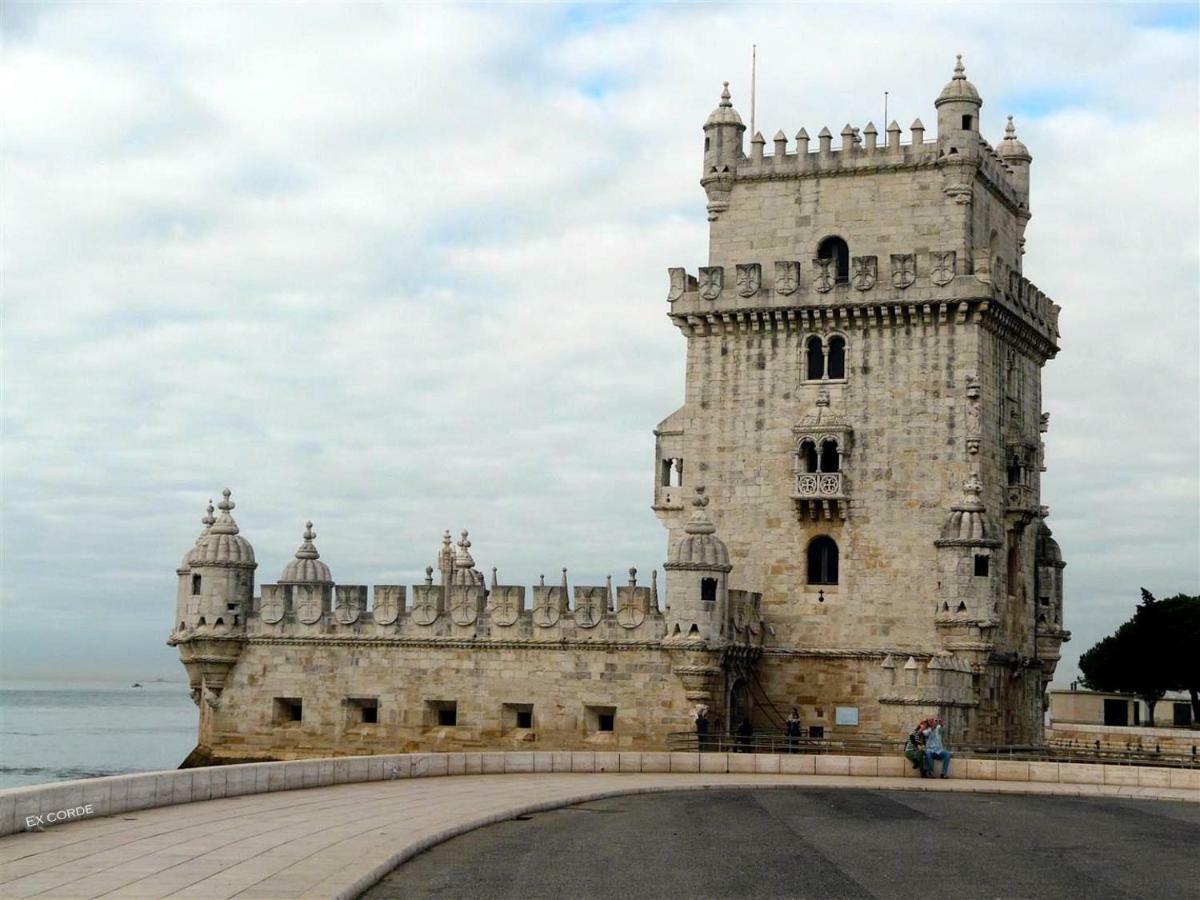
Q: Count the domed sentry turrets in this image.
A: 10